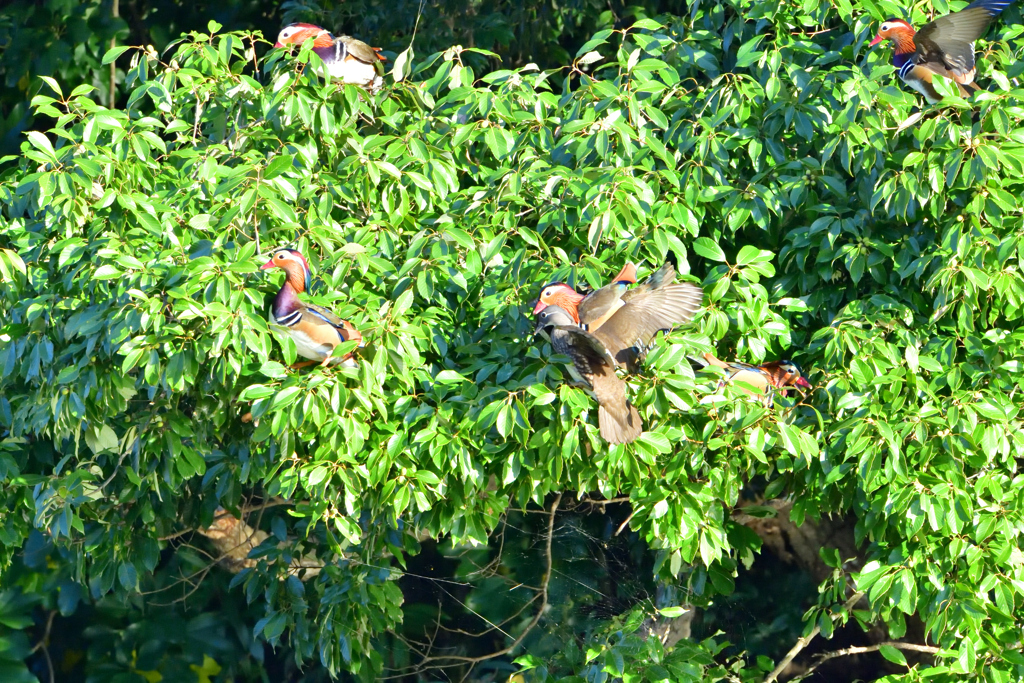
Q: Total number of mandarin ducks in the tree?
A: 6